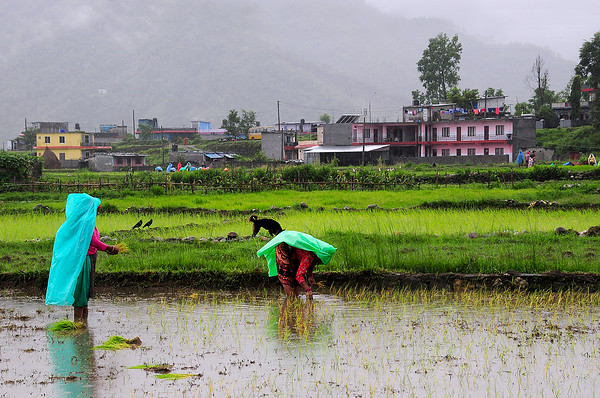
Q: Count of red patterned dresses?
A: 1